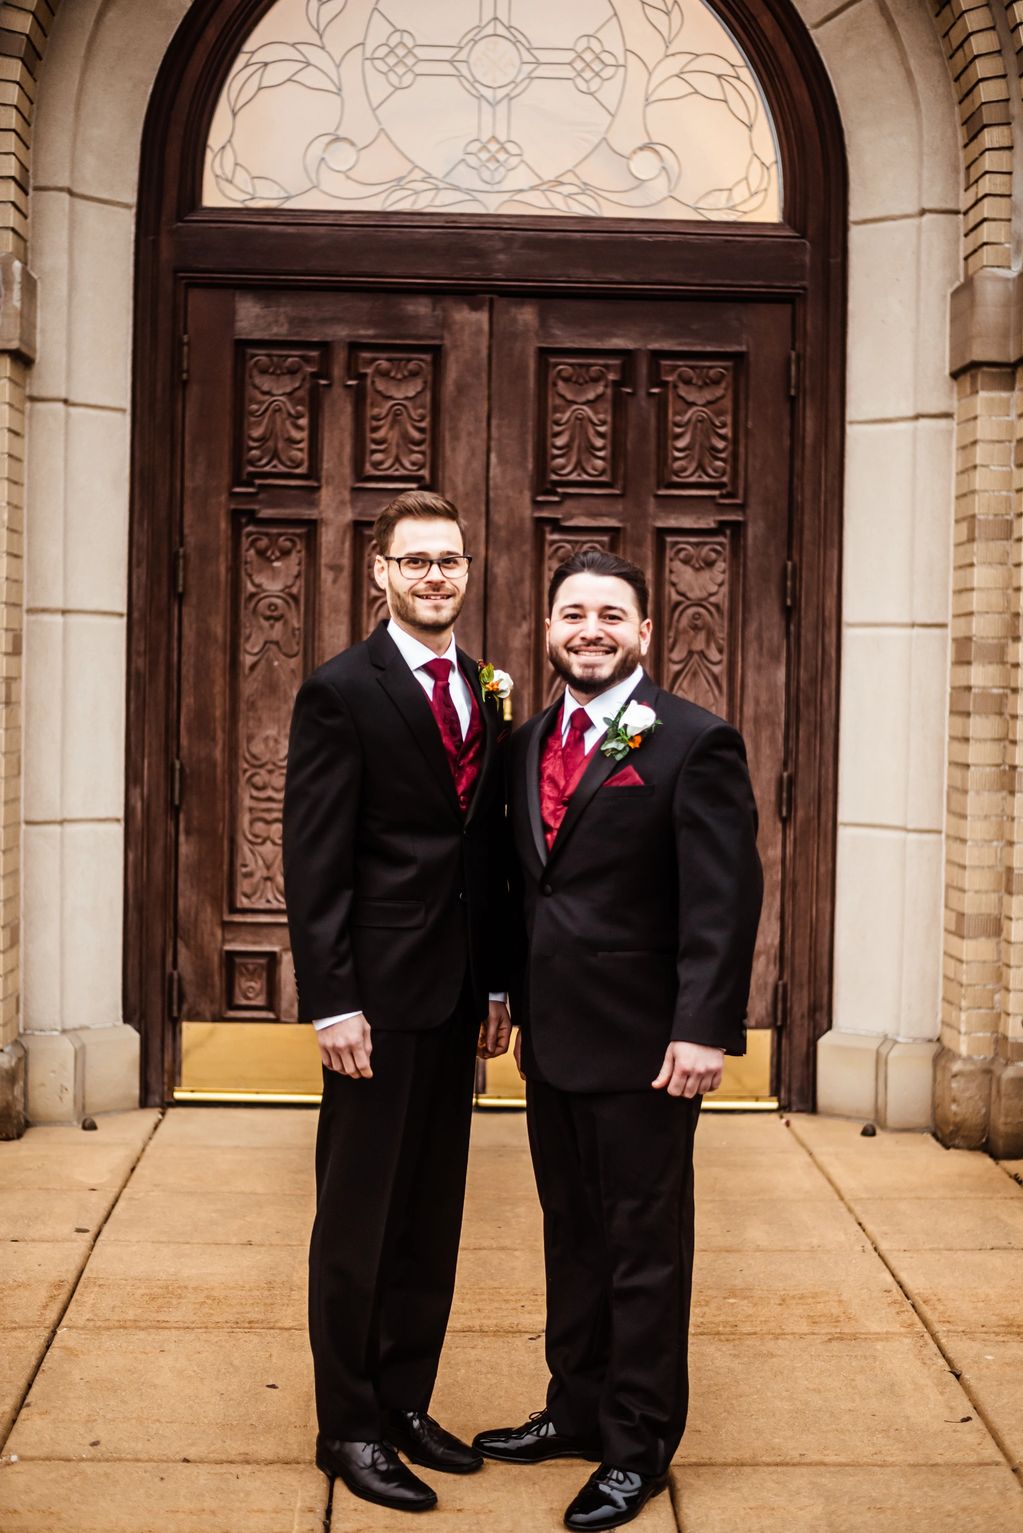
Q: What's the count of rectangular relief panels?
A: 9